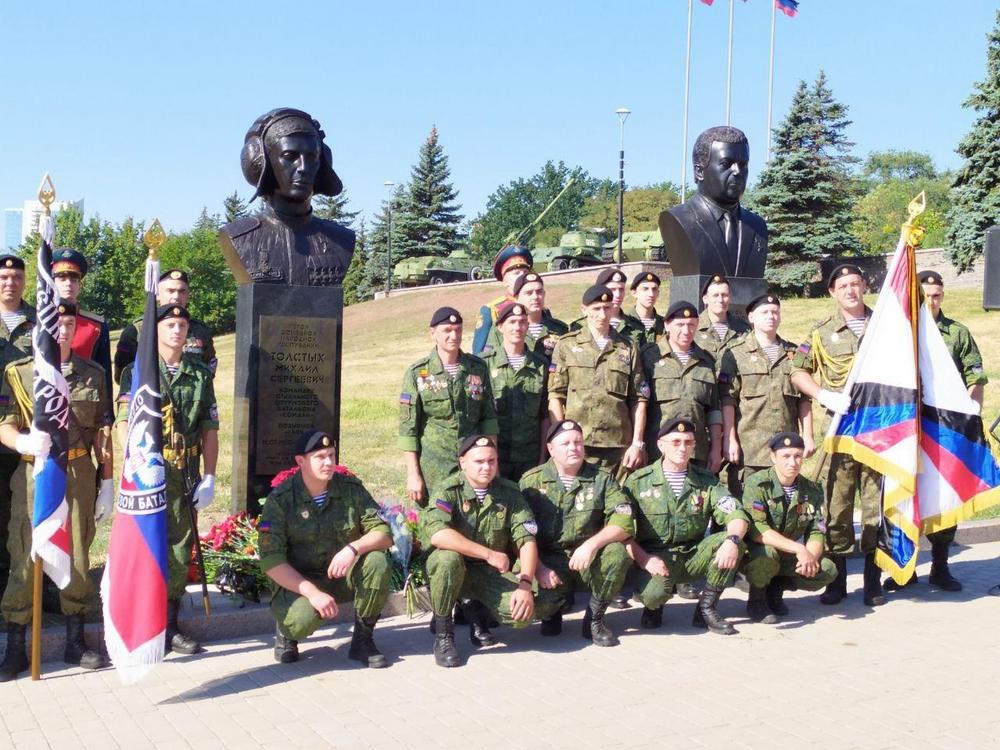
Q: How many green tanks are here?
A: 3